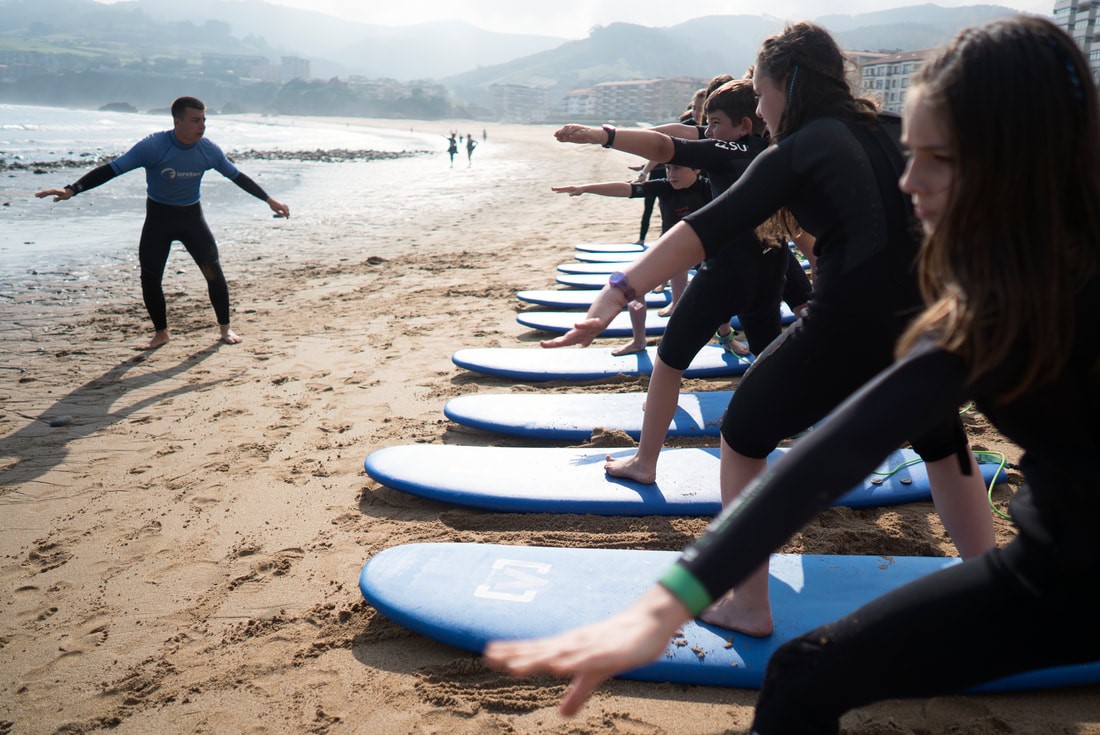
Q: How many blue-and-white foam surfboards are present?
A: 10